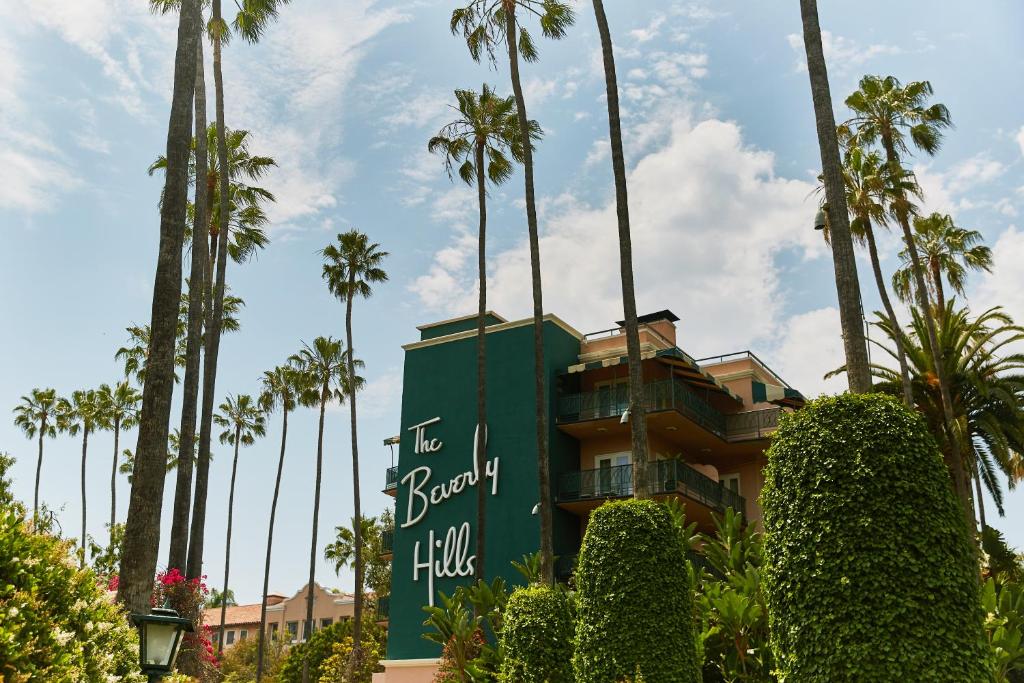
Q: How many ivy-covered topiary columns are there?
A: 3